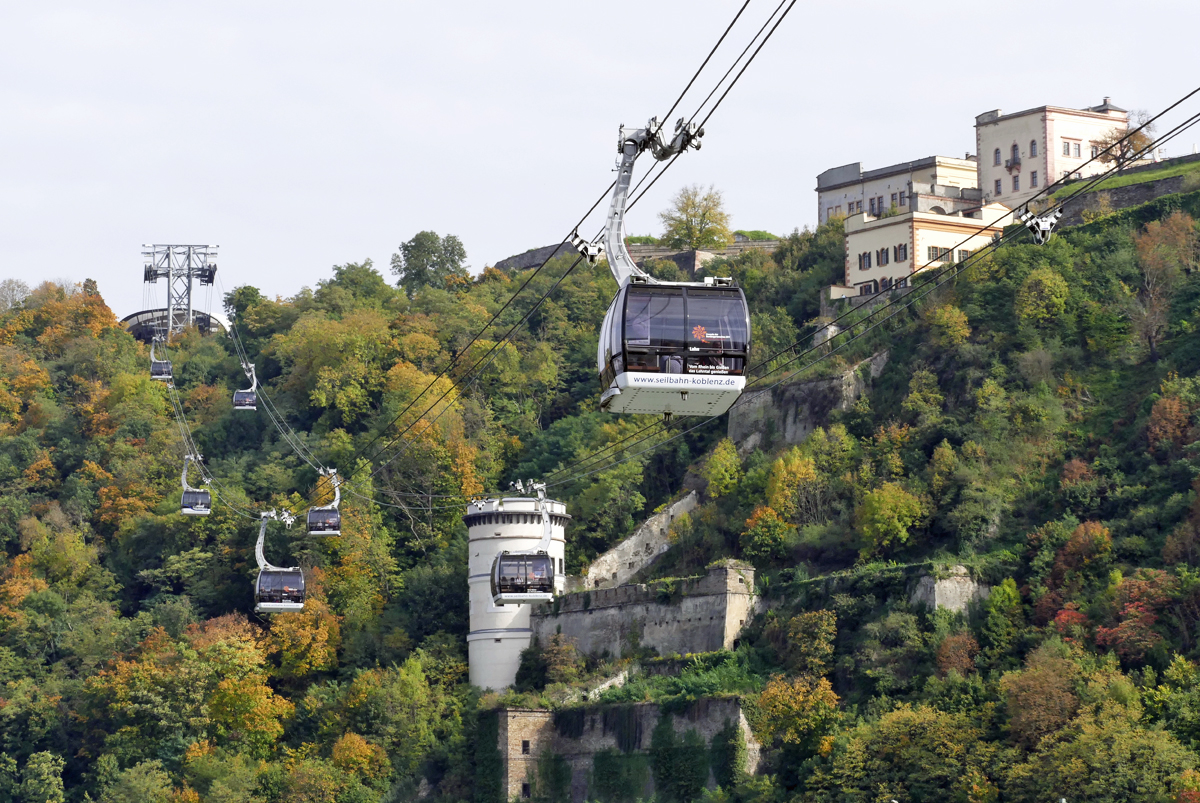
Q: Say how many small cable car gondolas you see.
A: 6